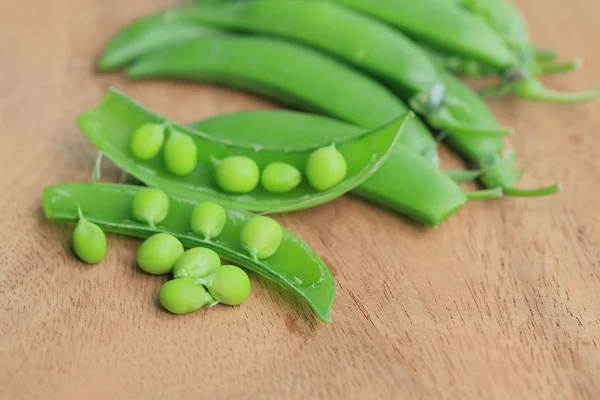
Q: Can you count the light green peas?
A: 13